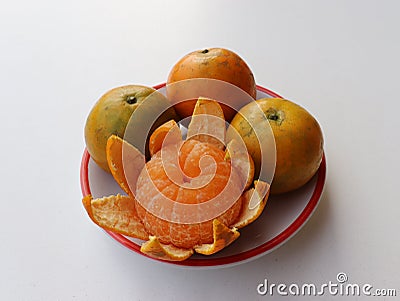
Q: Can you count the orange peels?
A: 8